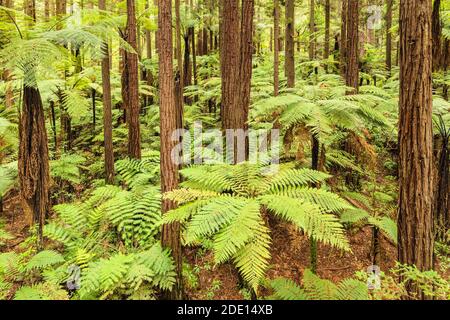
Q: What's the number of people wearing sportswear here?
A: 0